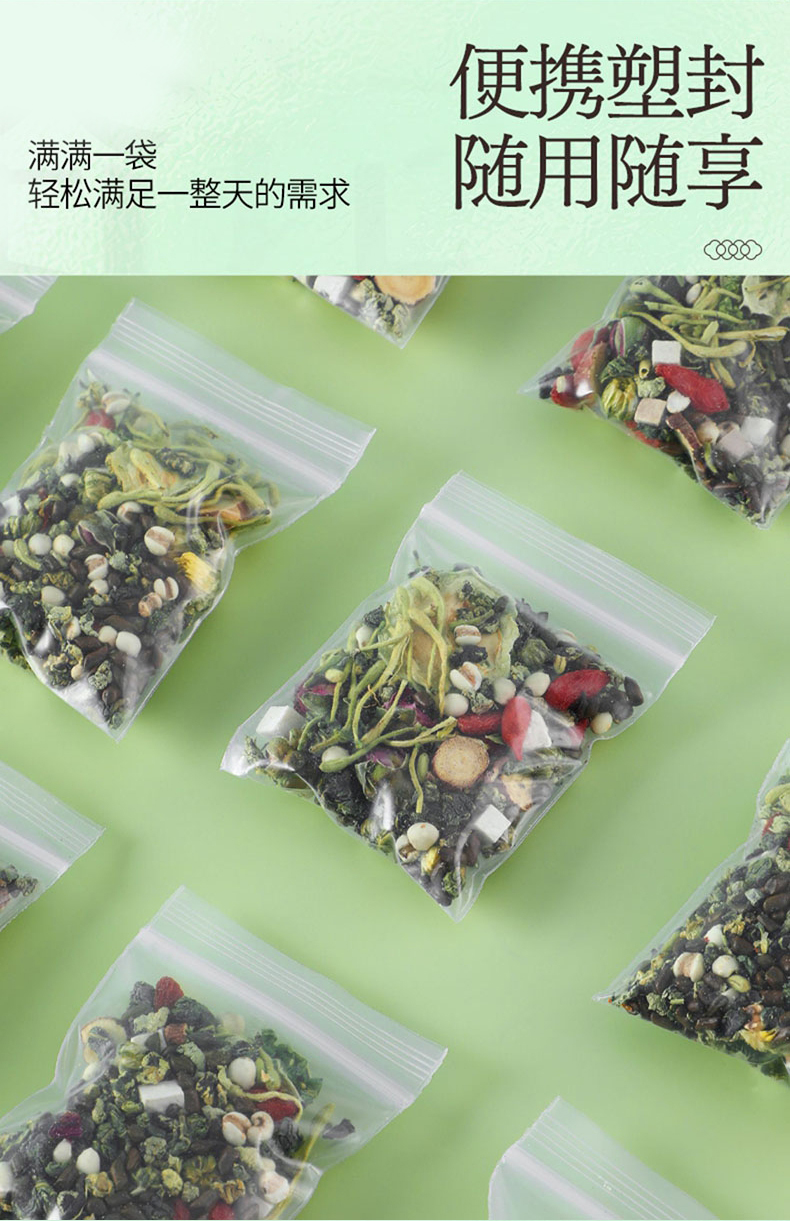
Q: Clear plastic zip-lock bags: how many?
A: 9